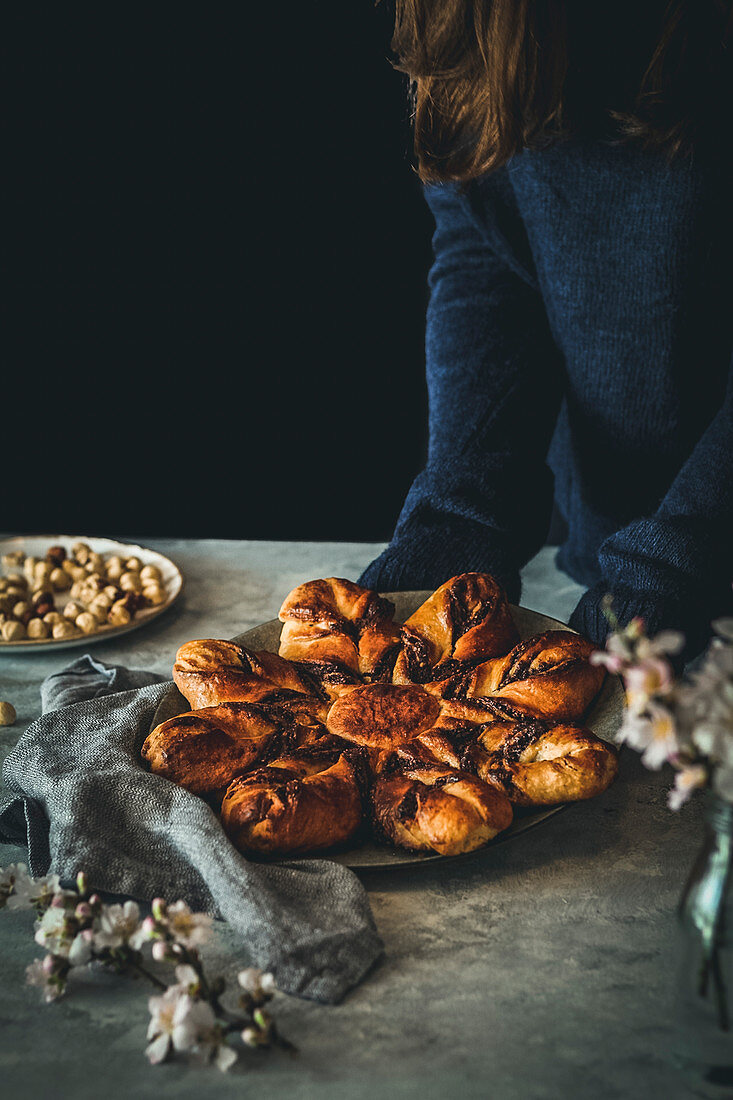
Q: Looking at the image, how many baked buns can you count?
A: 8